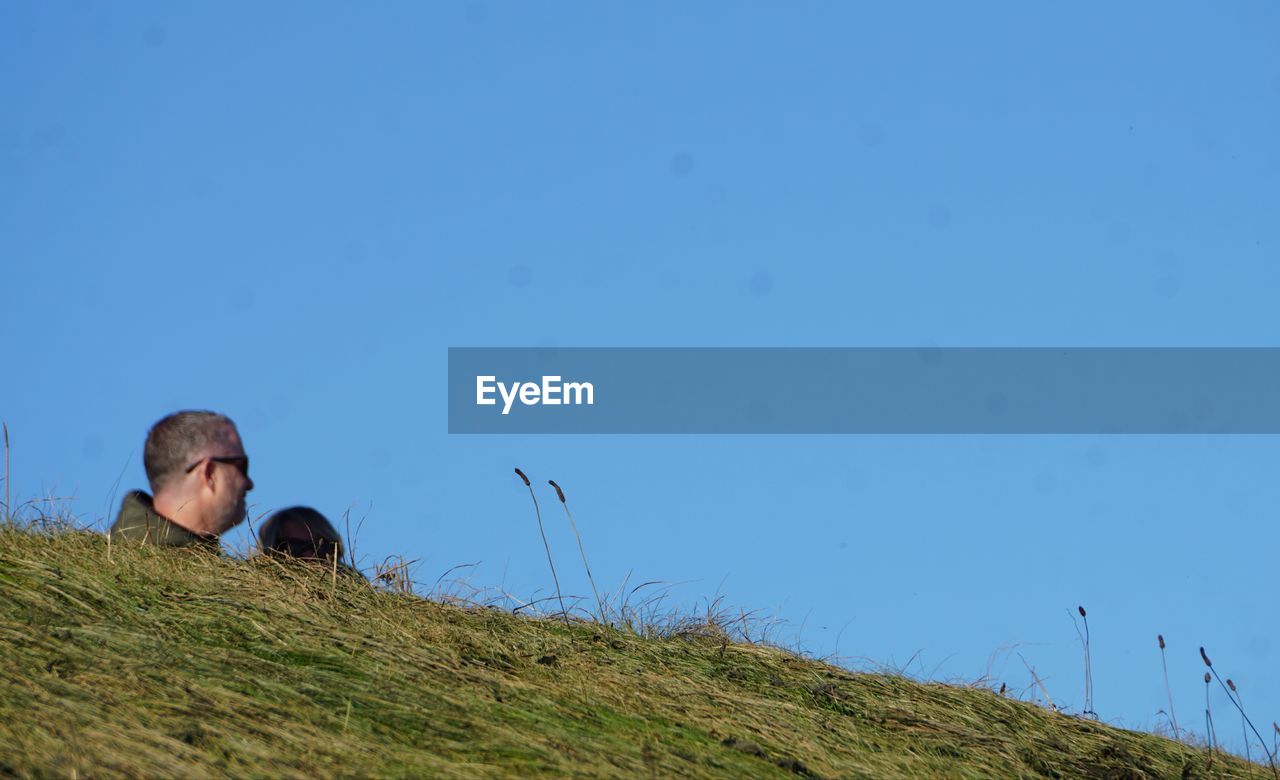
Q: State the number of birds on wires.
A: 0